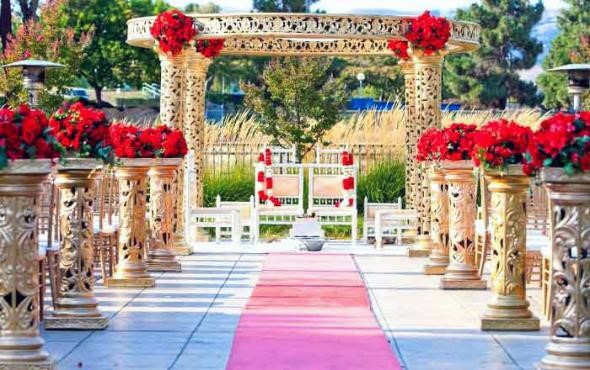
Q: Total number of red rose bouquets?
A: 12